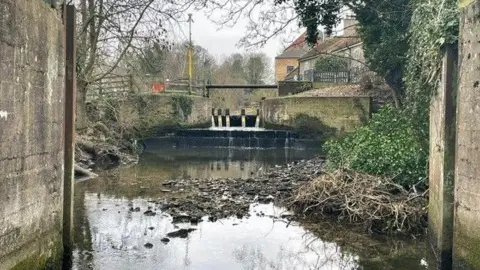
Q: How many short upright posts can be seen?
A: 5